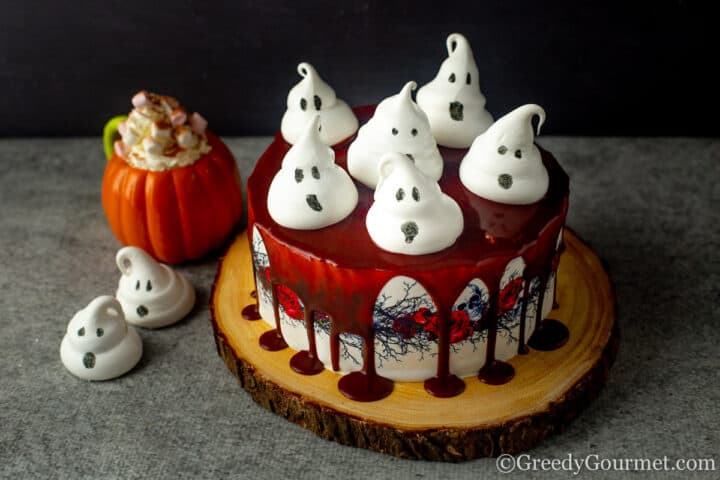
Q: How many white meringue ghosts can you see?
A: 8